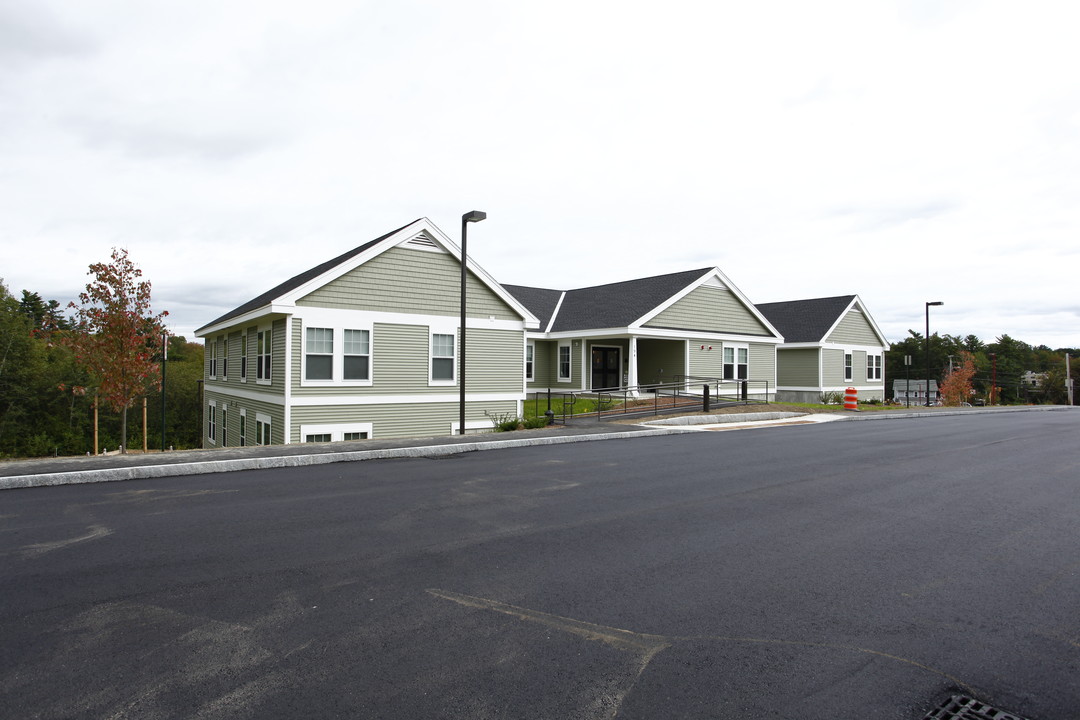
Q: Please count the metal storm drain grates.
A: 1